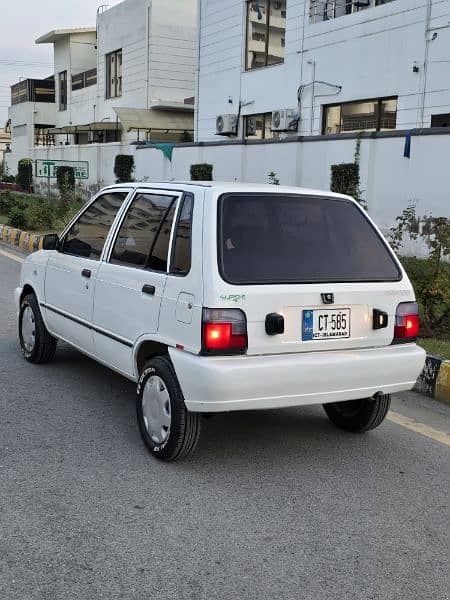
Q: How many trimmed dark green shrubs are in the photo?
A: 5